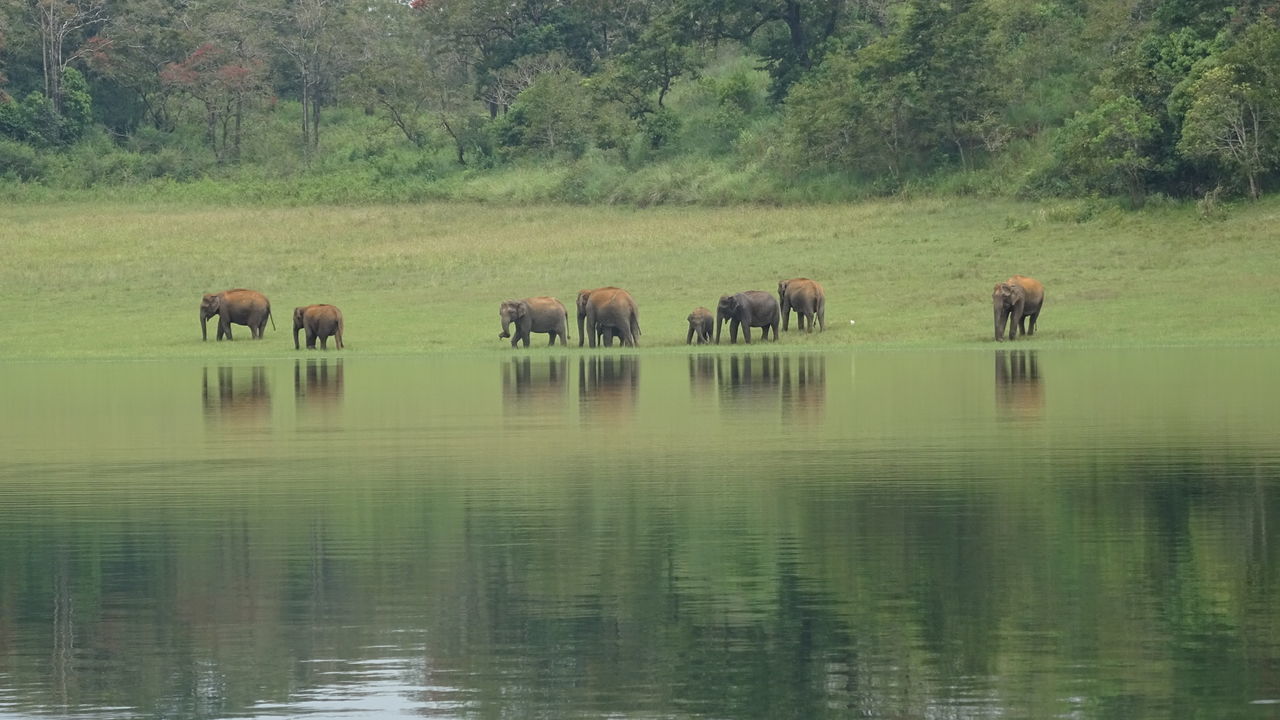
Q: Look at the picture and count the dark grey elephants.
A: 1